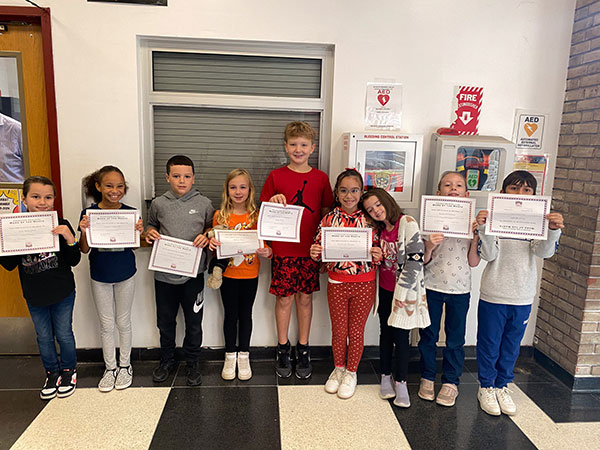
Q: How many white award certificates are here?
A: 8